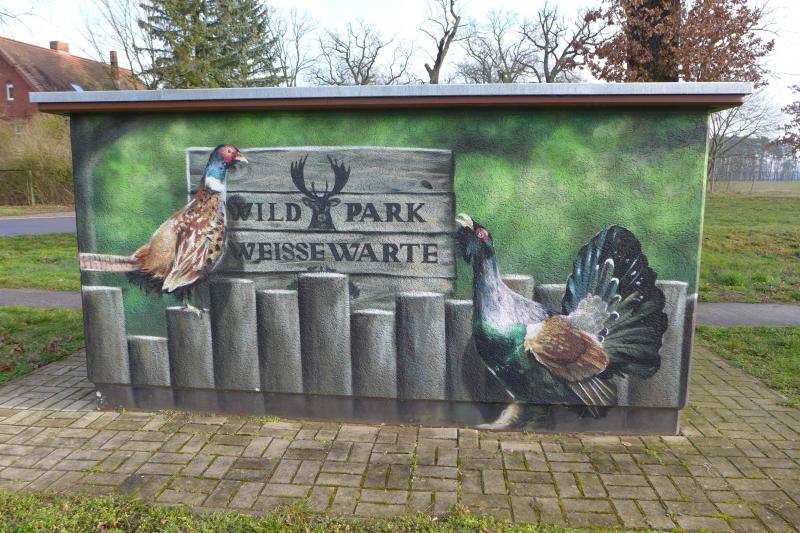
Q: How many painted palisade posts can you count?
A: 12